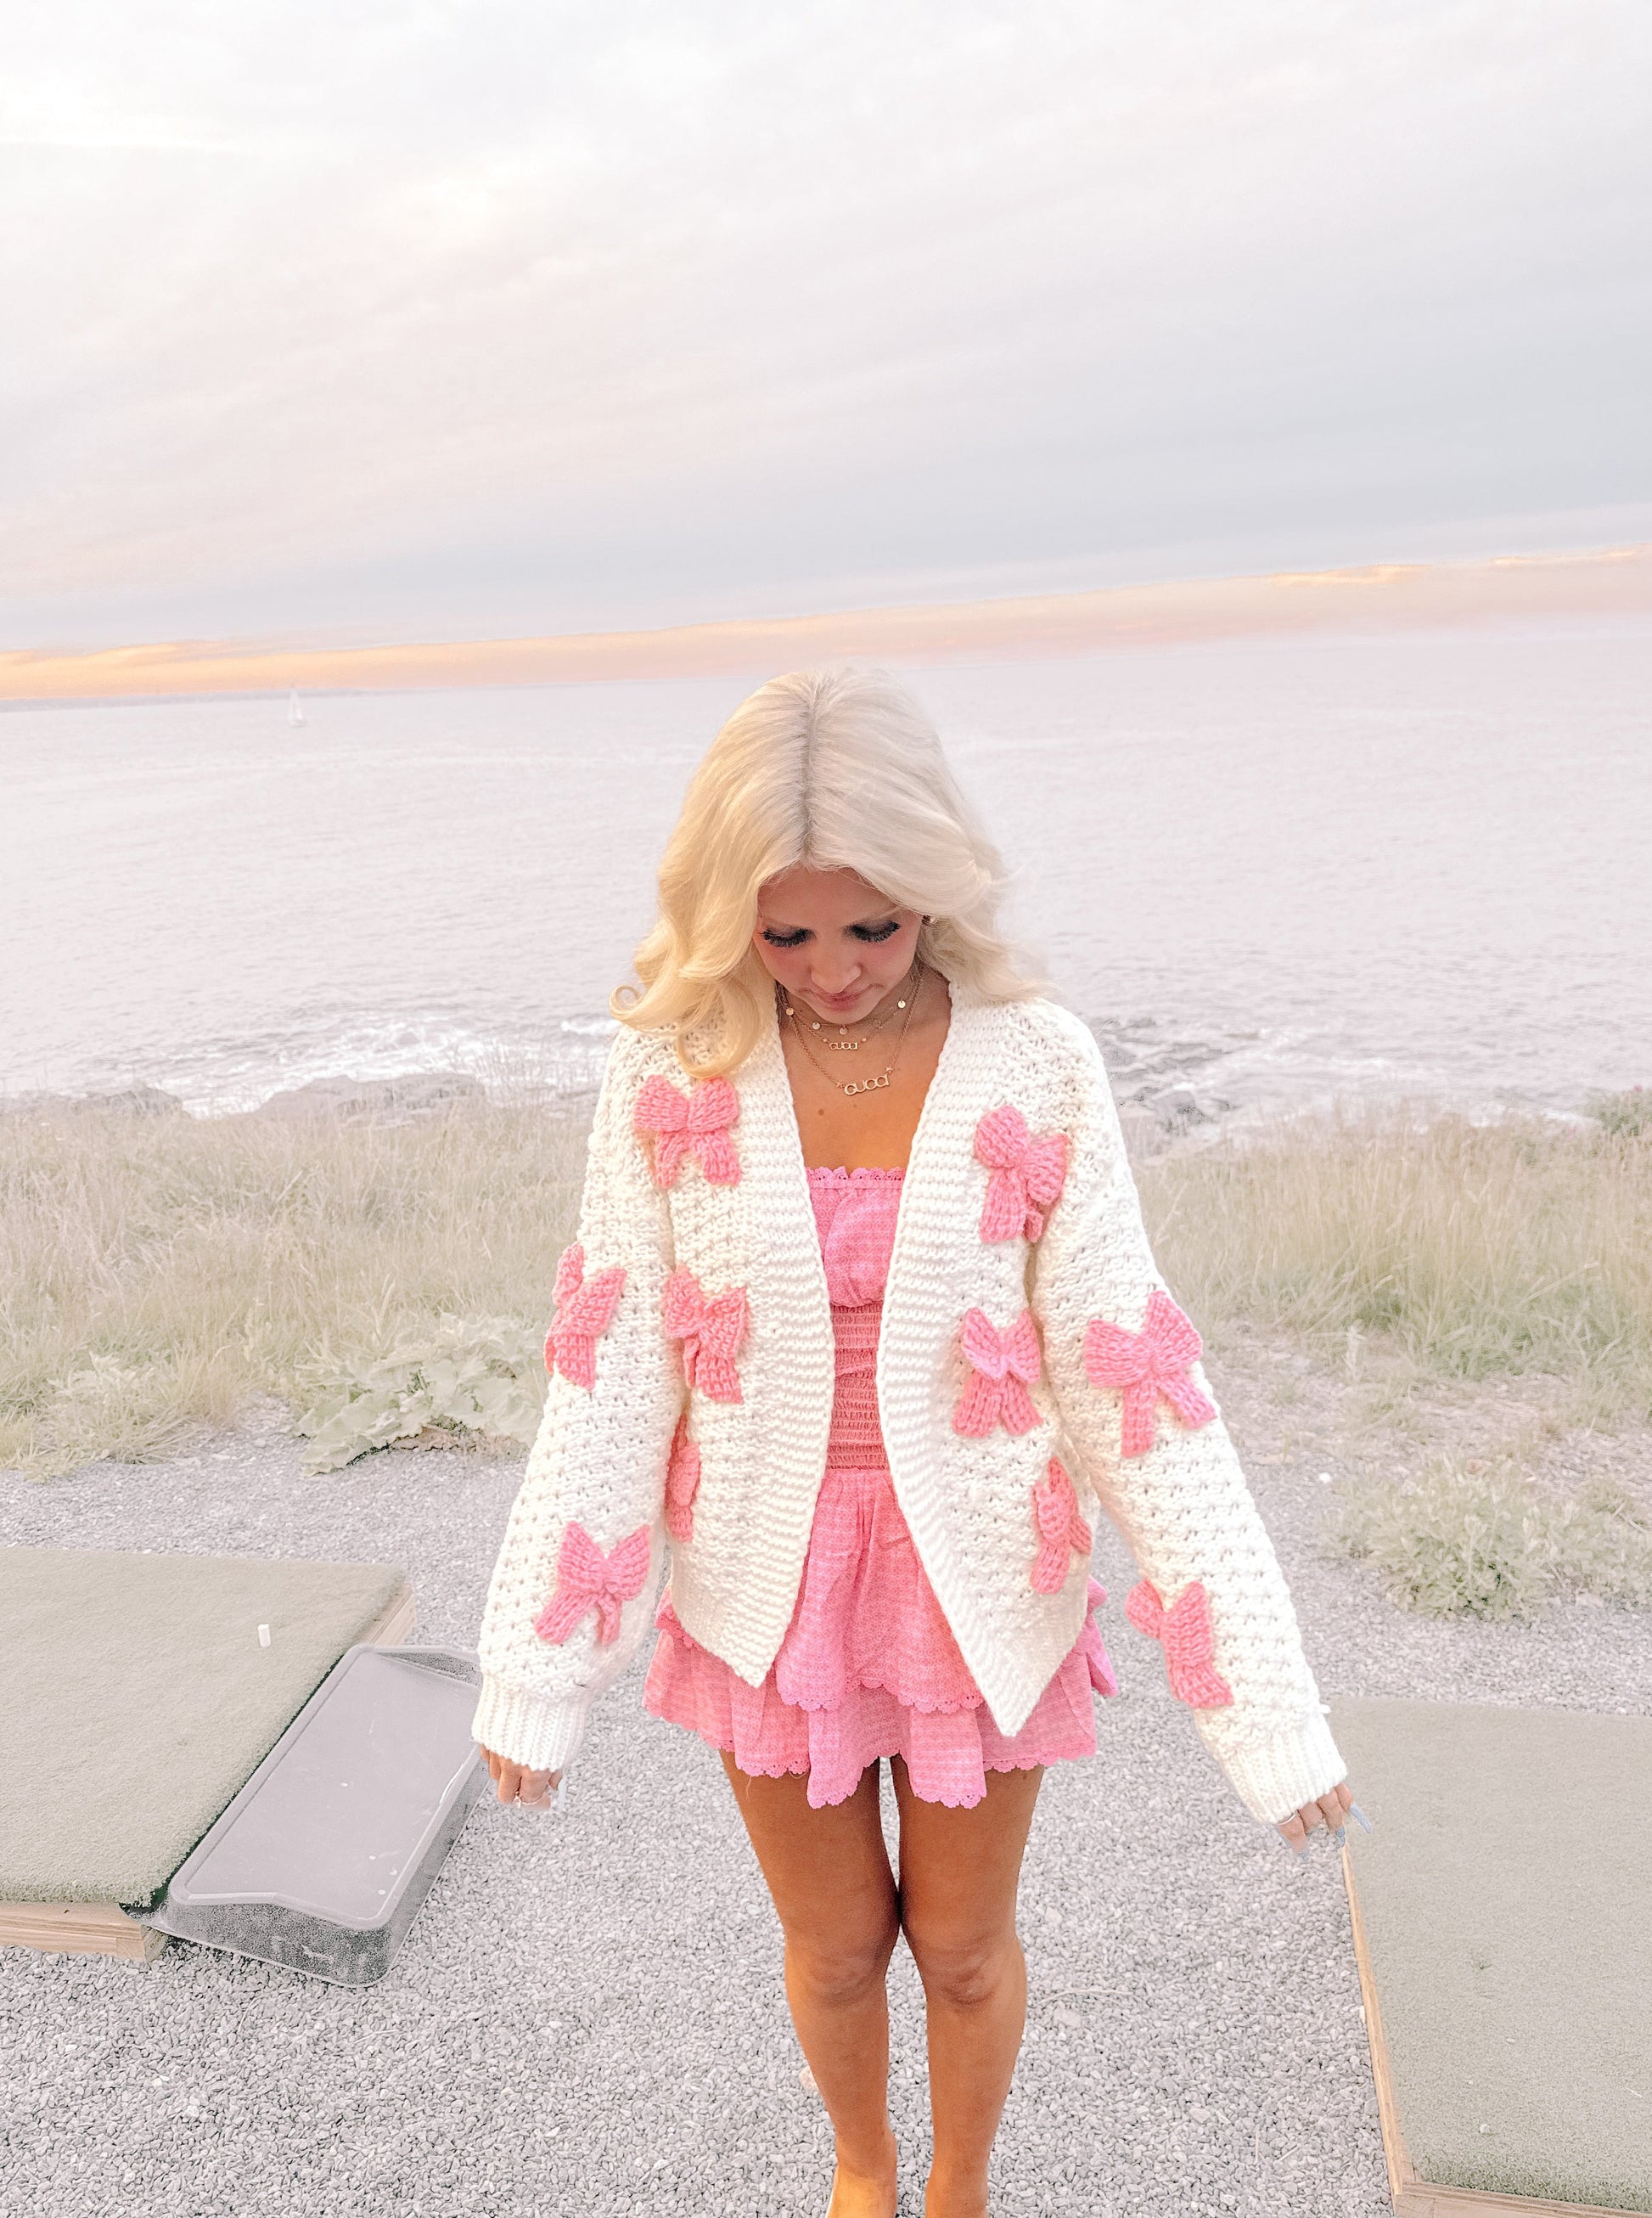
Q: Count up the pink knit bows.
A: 10